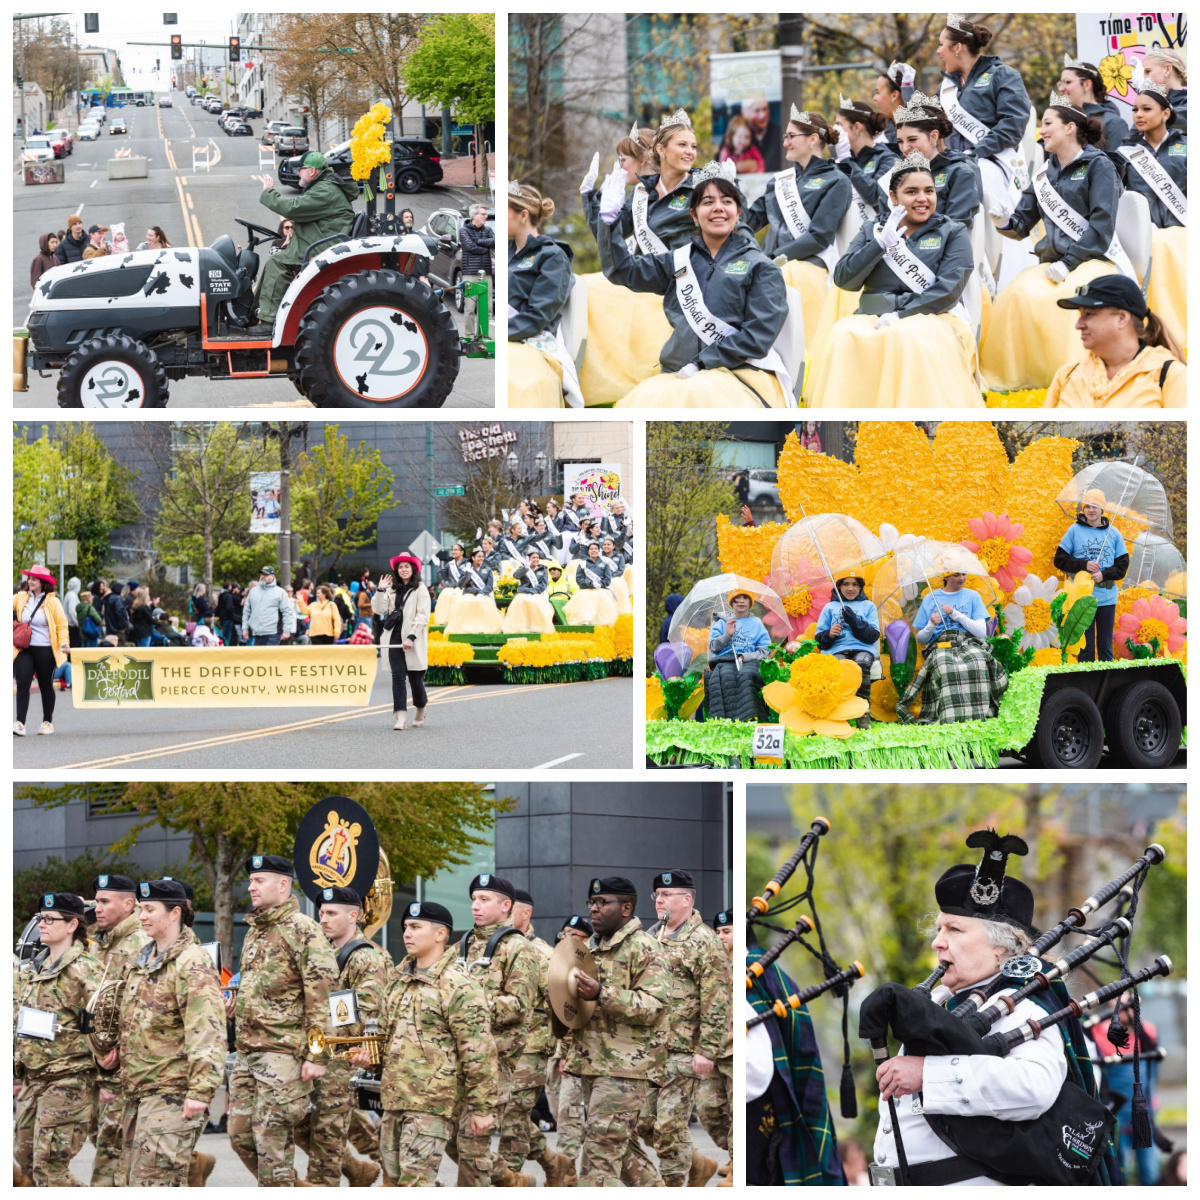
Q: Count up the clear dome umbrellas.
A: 5